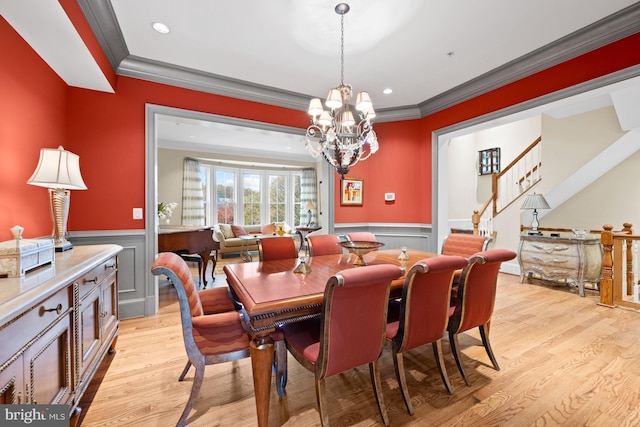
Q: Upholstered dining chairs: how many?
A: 8